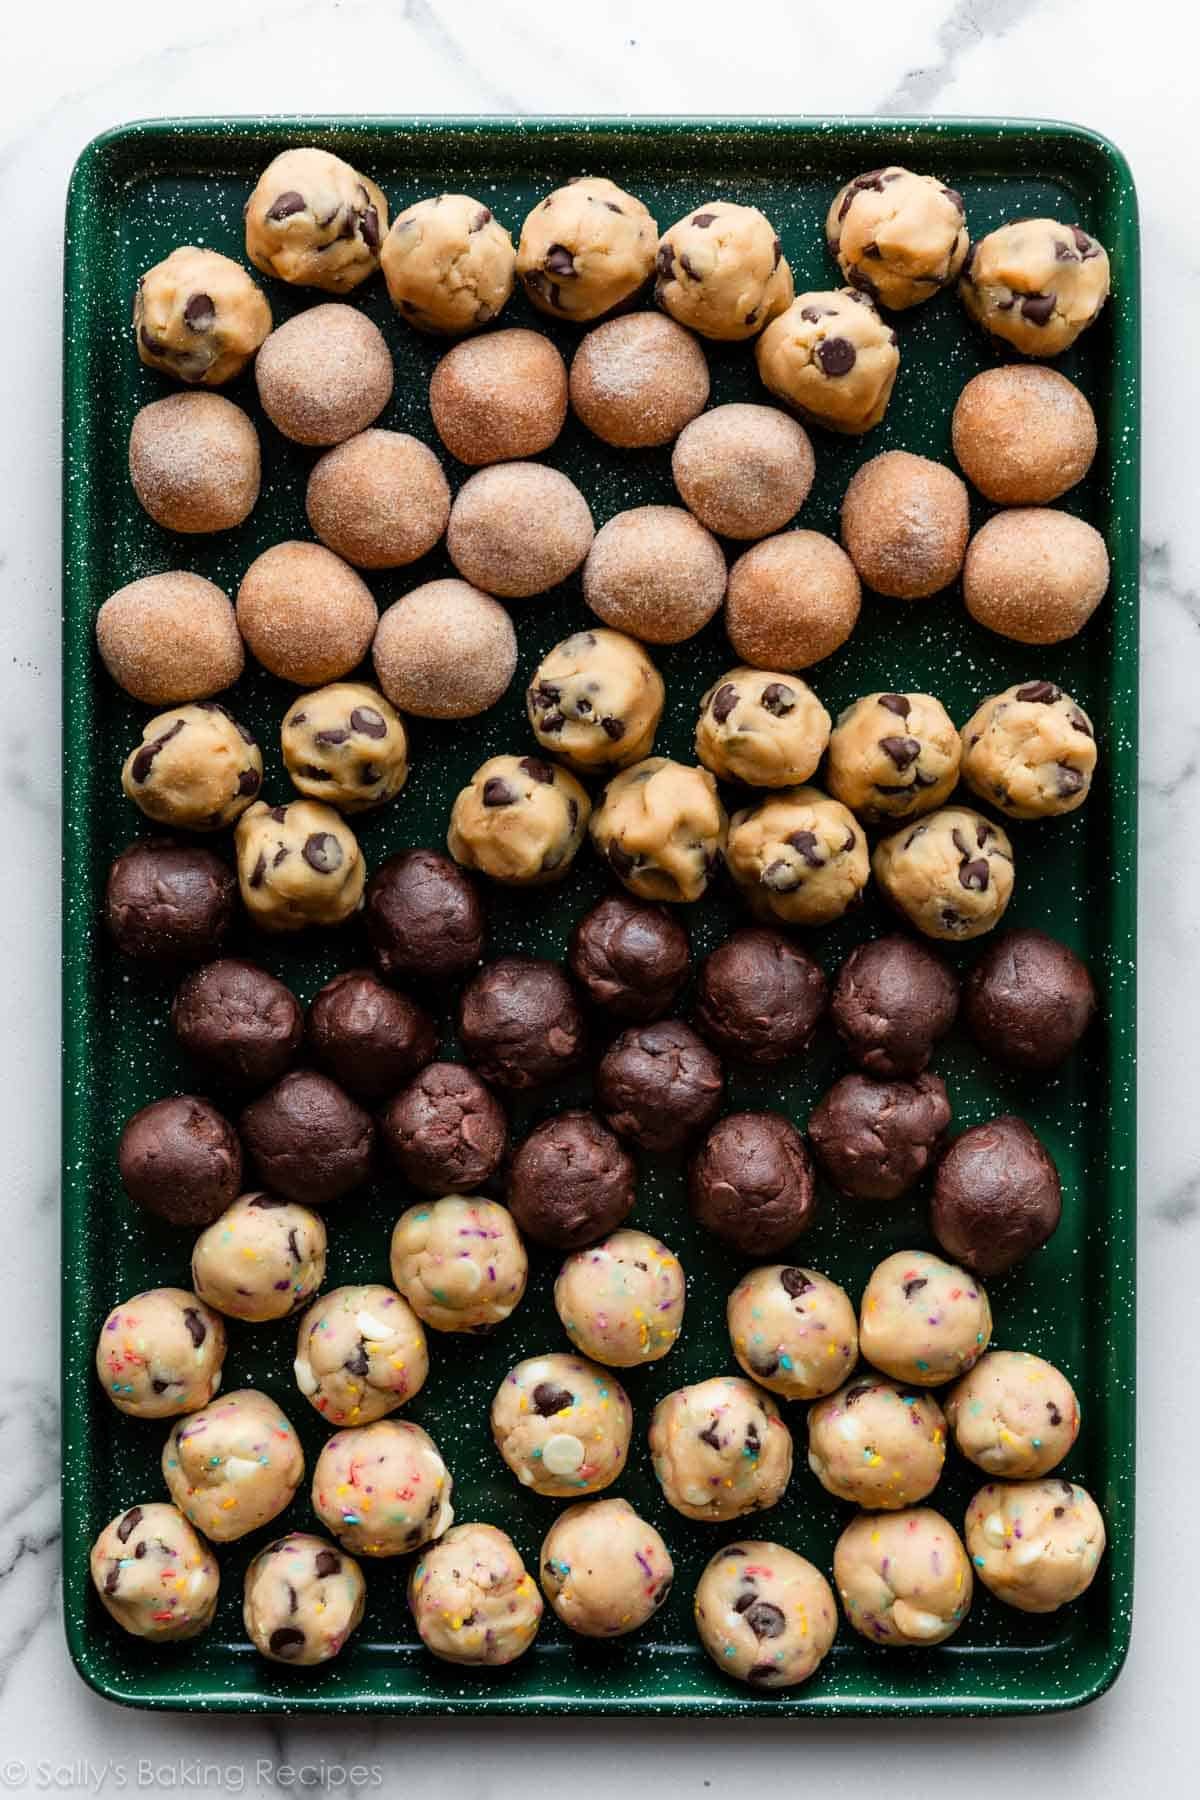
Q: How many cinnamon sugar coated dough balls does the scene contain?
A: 15